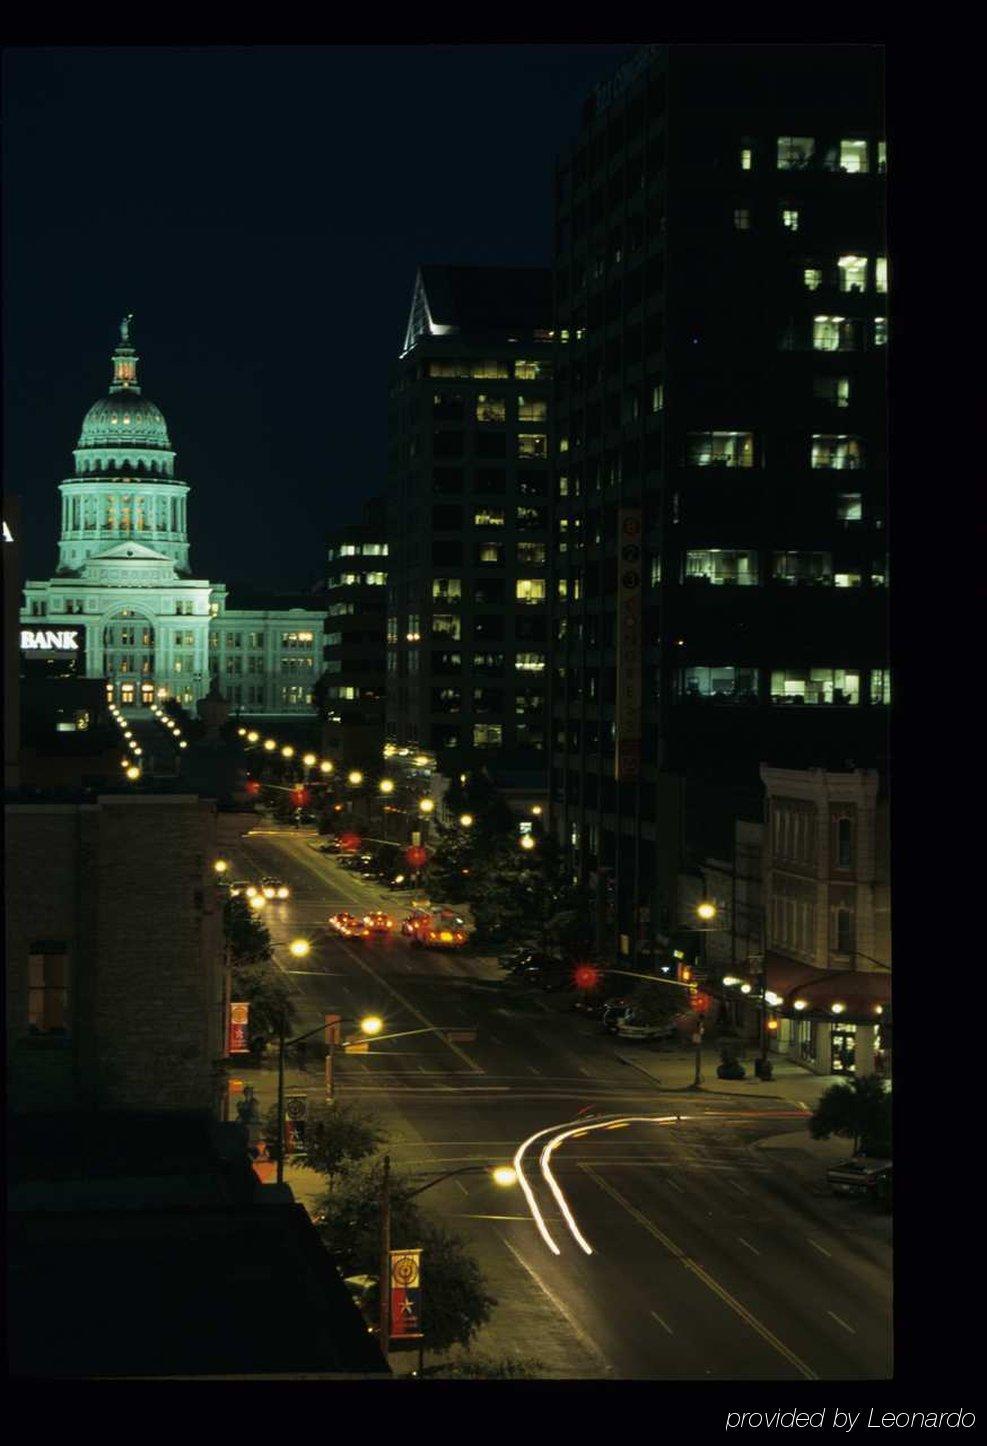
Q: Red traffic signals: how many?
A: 6